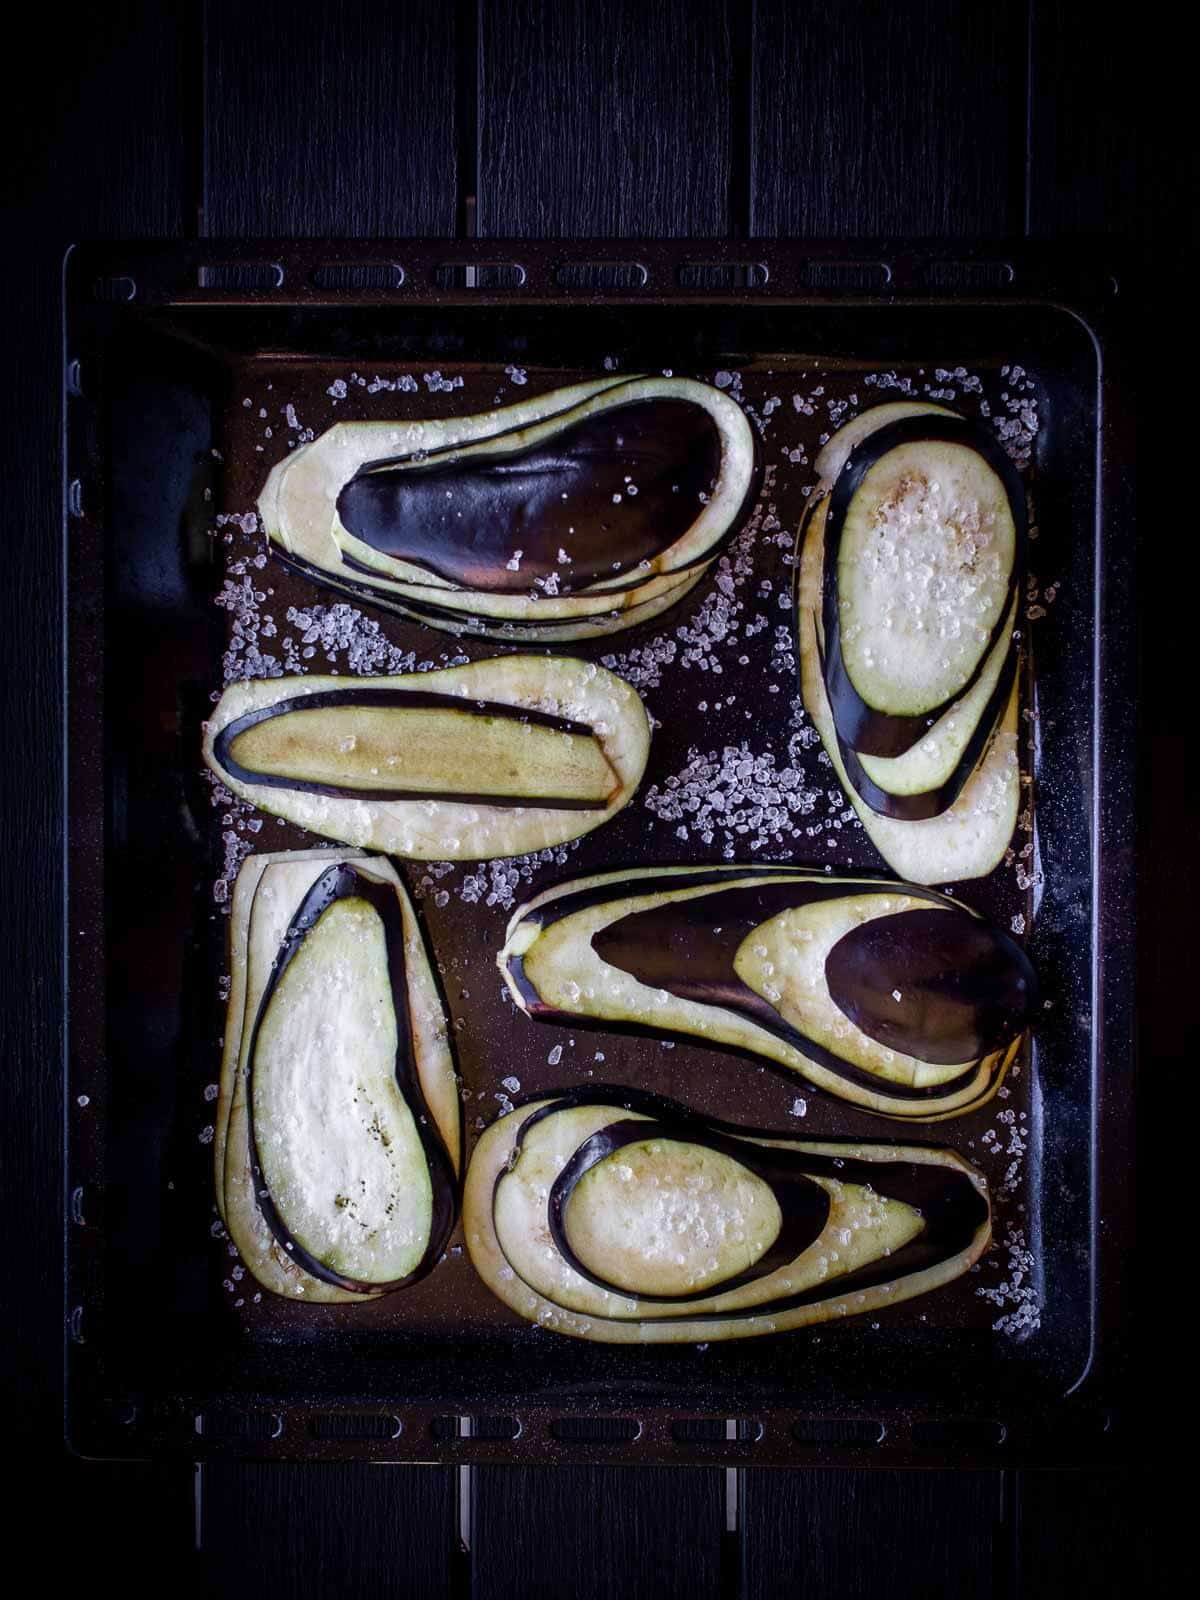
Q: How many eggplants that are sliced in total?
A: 6